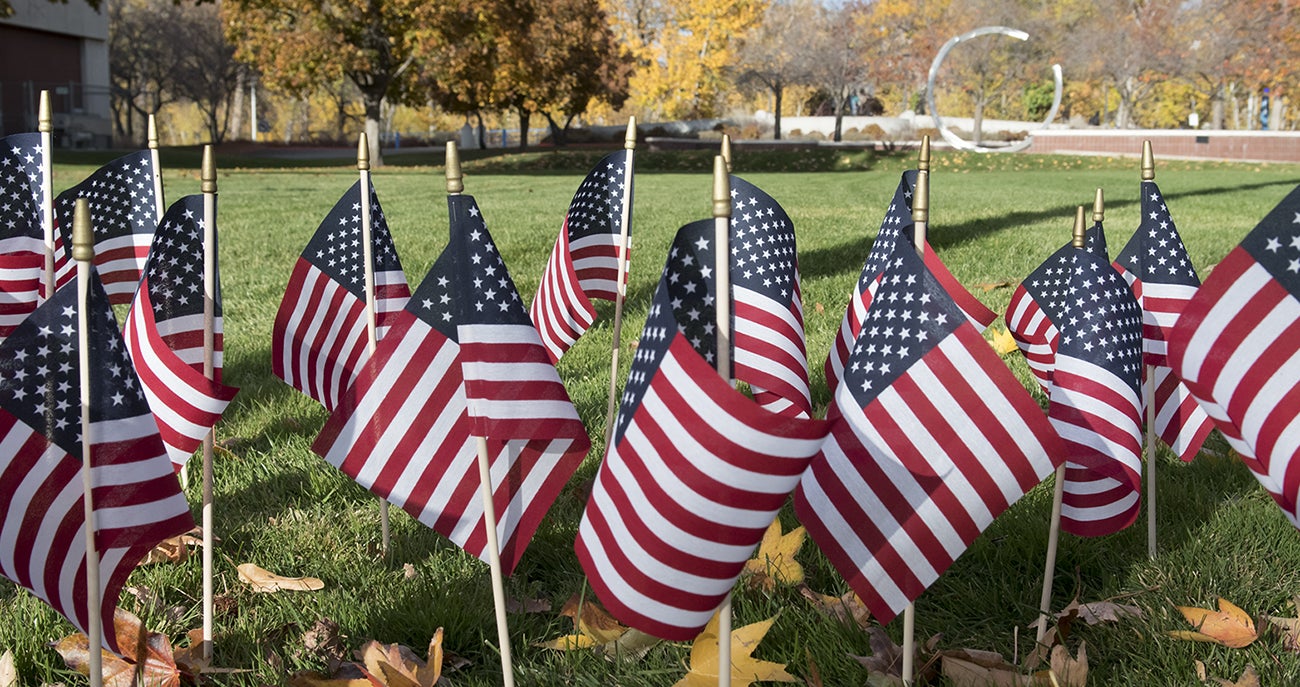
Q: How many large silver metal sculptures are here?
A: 1